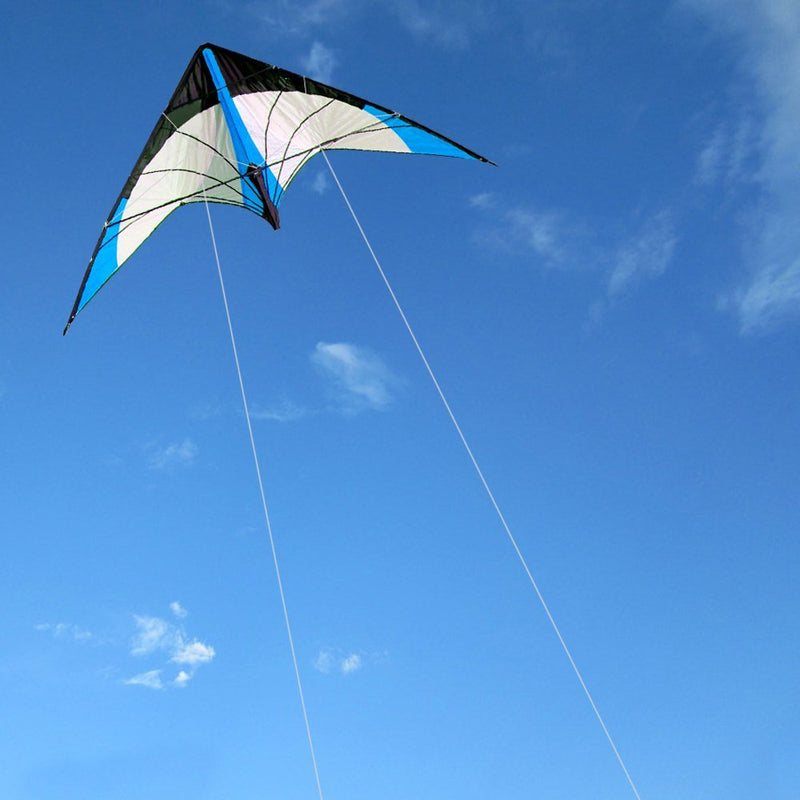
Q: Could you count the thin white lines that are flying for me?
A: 2